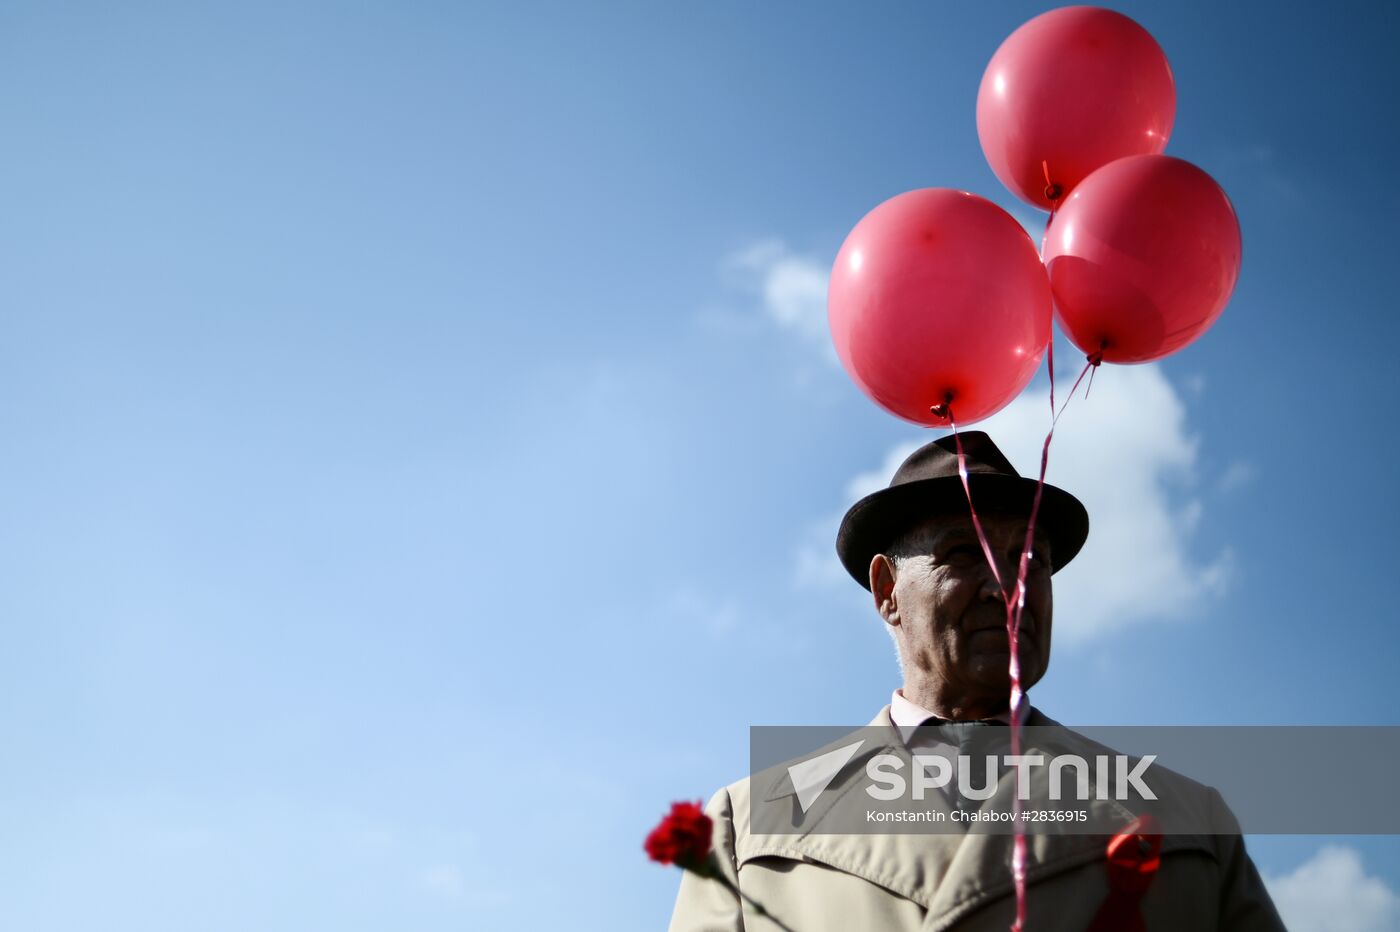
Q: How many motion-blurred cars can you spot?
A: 0